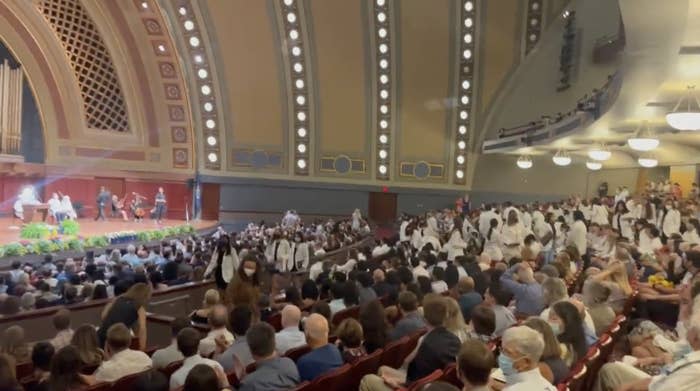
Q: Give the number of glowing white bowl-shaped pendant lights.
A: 7